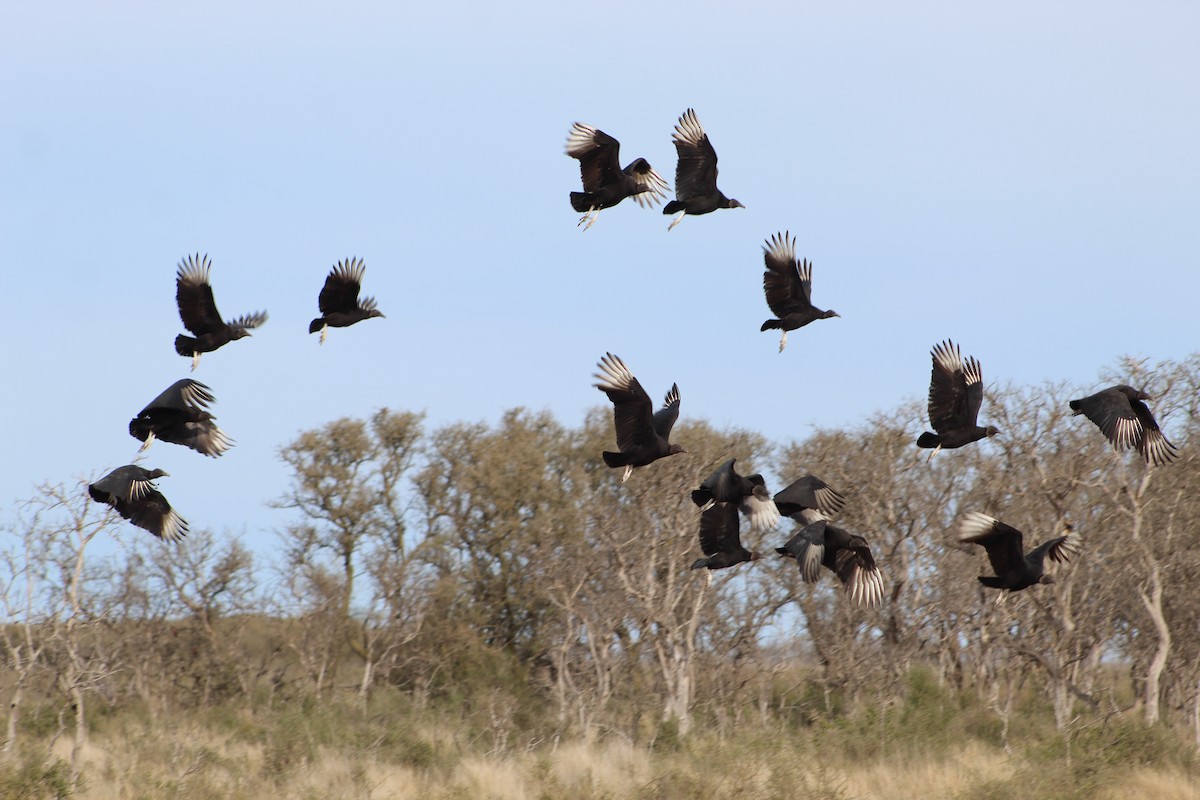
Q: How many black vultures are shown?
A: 15